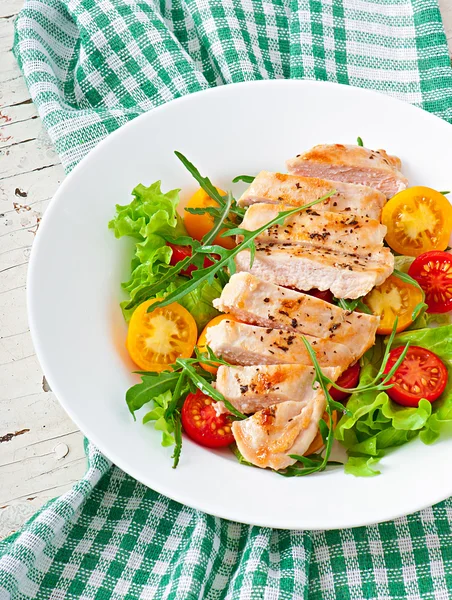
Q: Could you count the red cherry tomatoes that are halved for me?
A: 3